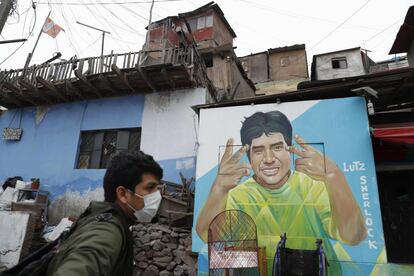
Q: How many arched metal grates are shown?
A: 1